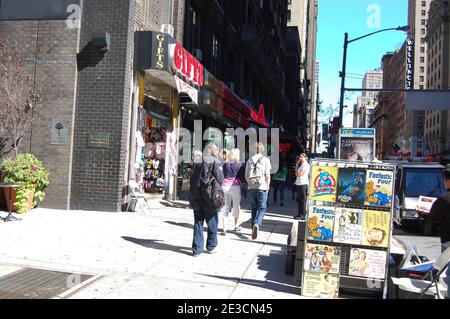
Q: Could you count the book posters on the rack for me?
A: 9